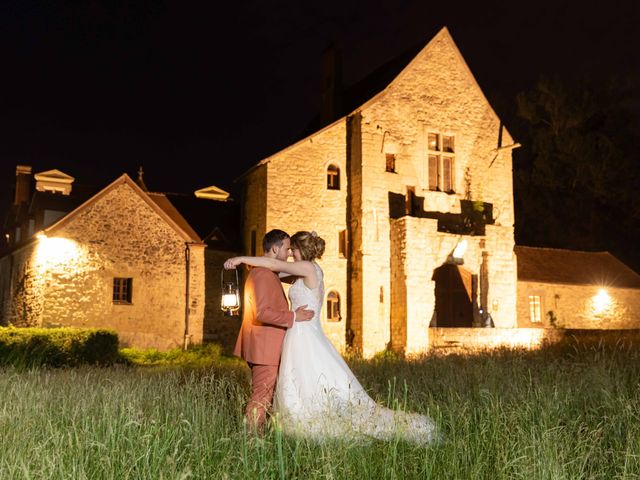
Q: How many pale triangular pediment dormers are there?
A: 2